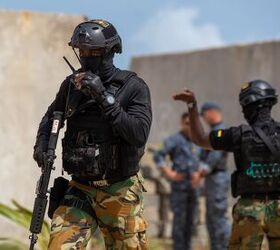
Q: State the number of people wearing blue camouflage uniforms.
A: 2